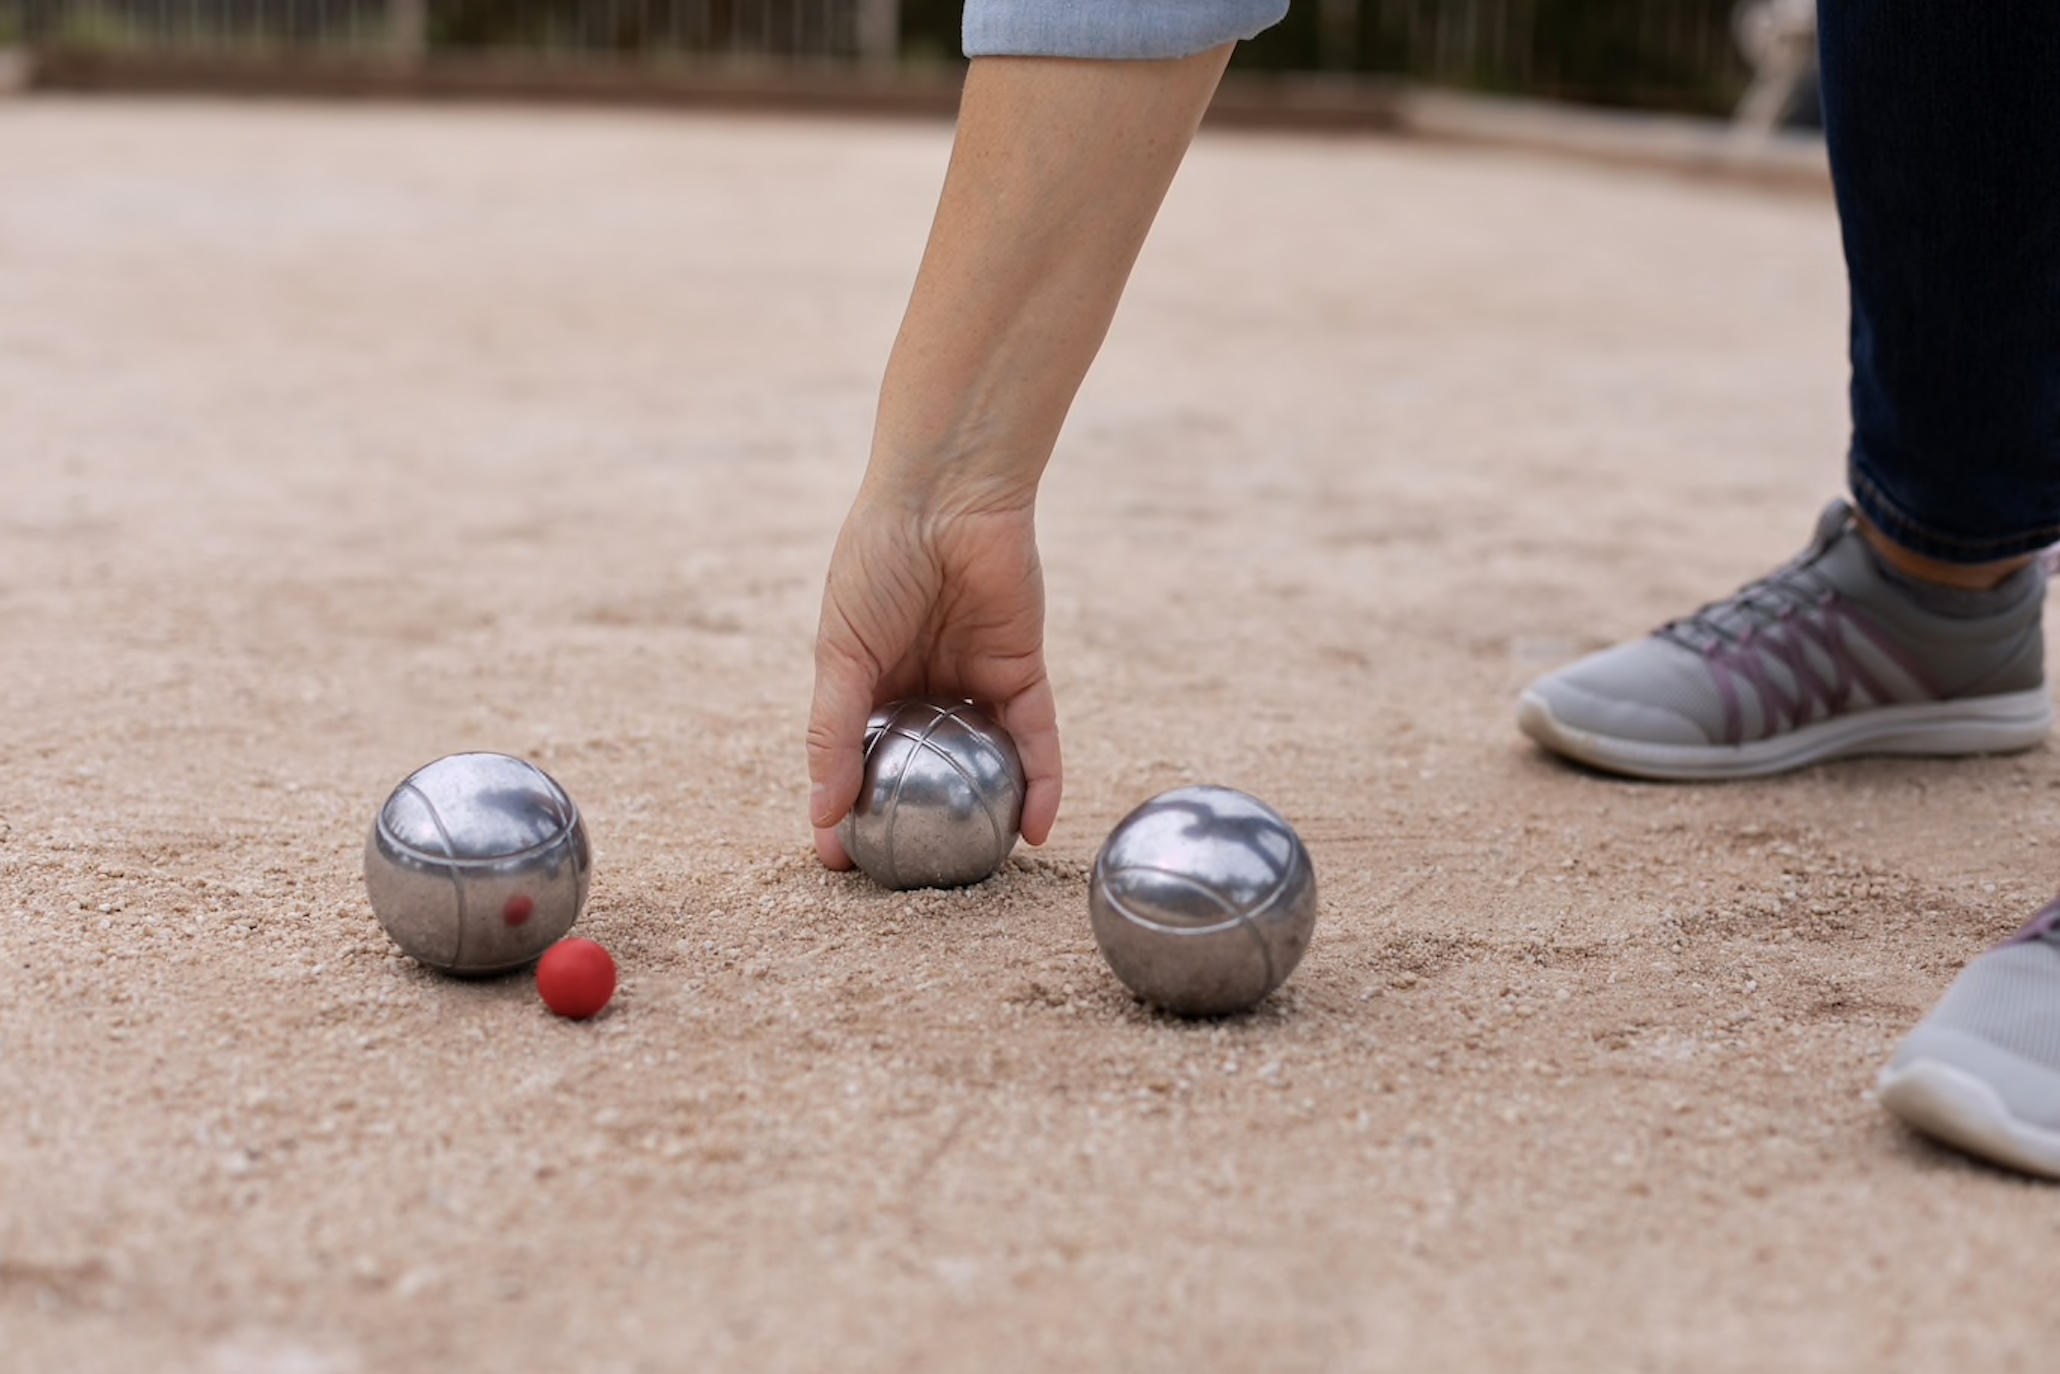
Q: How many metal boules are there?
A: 3